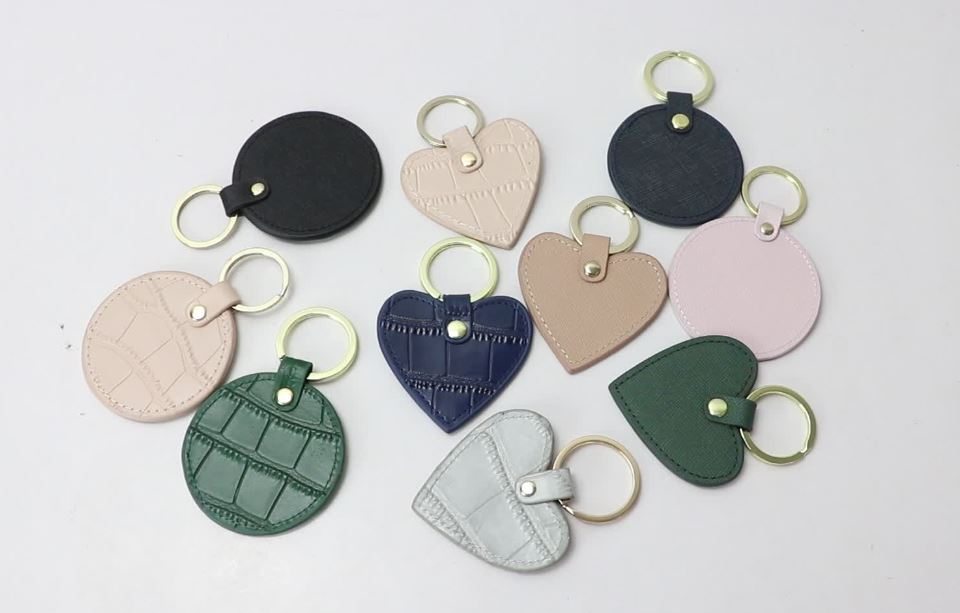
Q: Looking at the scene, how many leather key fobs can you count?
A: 10